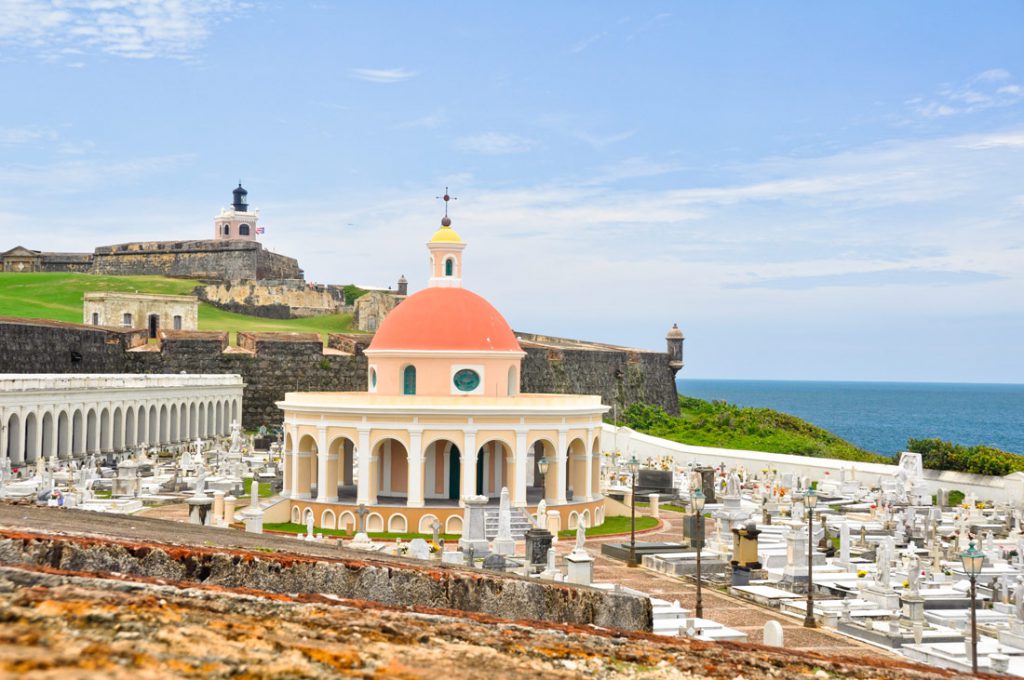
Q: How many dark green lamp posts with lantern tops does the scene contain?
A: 5